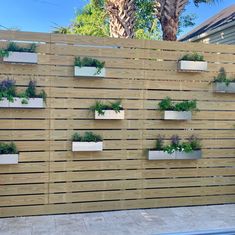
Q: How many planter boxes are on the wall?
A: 10